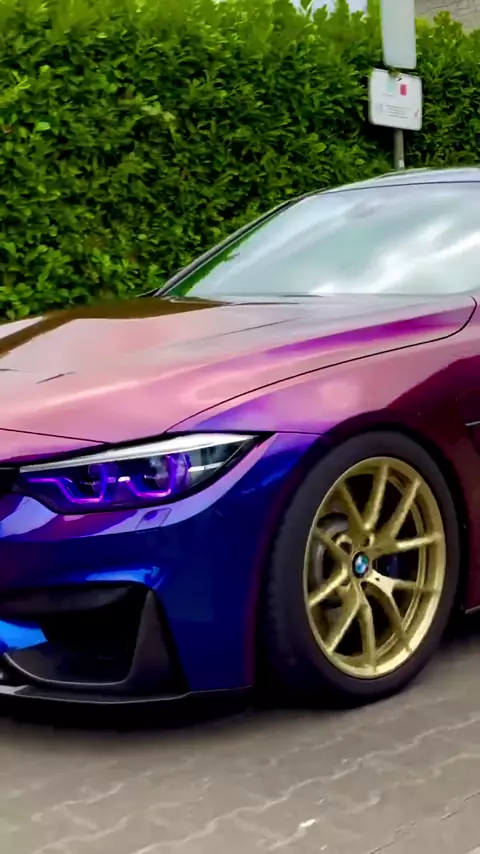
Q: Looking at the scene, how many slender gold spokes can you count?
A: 10